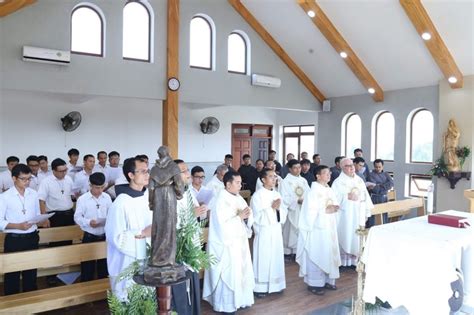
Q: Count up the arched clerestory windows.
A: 4